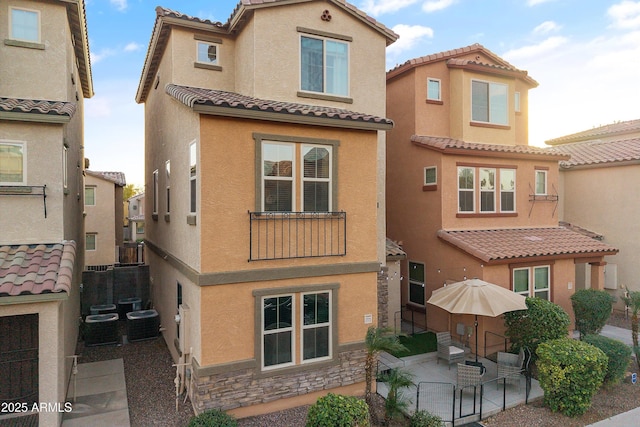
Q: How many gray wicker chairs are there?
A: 3